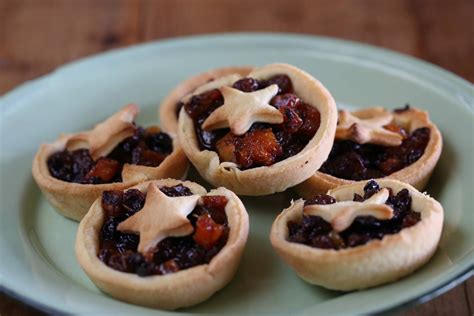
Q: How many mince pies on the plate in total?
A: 6